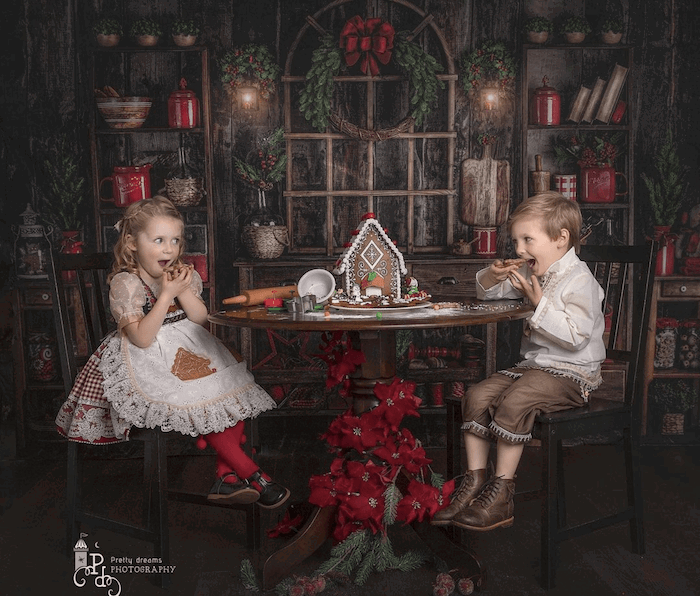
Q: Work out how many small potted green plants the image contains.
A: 6